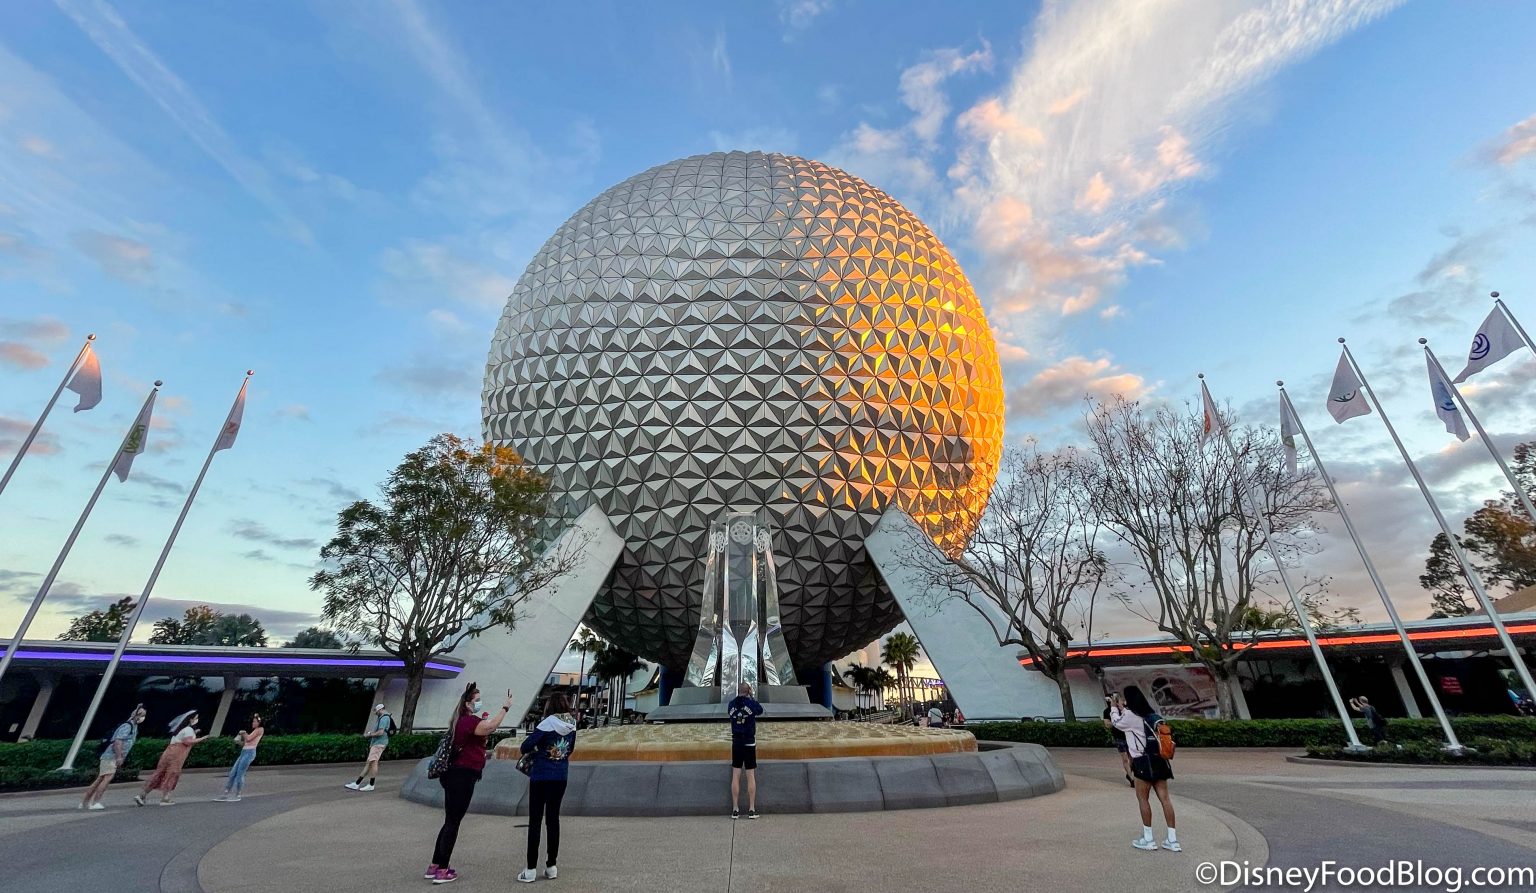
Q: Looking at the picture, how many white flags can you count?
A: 8